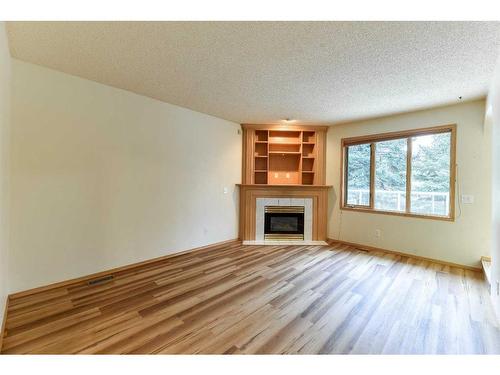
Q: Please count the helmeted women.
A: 0